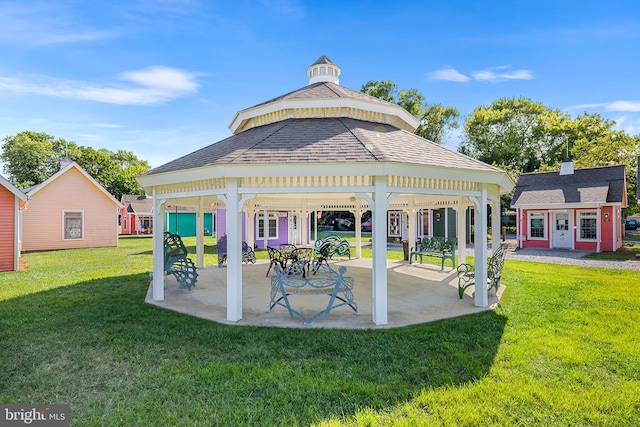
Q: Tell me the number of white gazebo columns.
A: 11